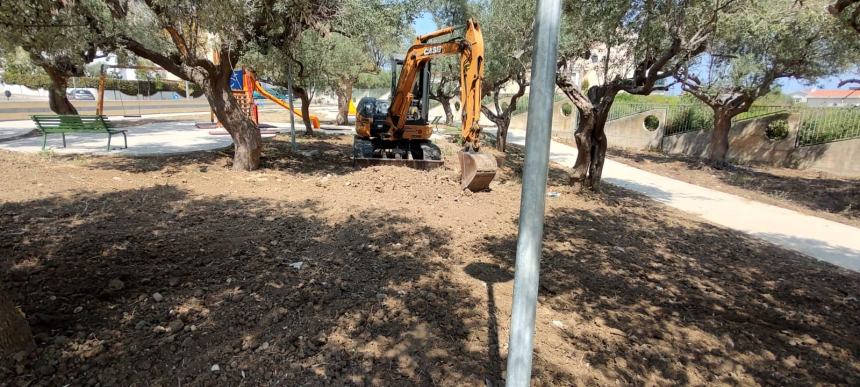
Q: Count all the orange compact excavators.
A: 1